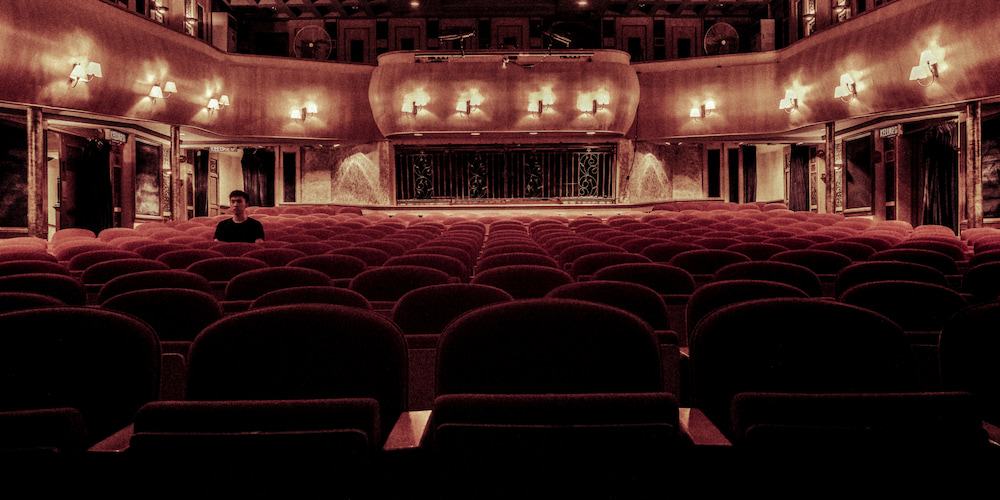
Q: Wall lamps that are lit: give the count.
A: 12